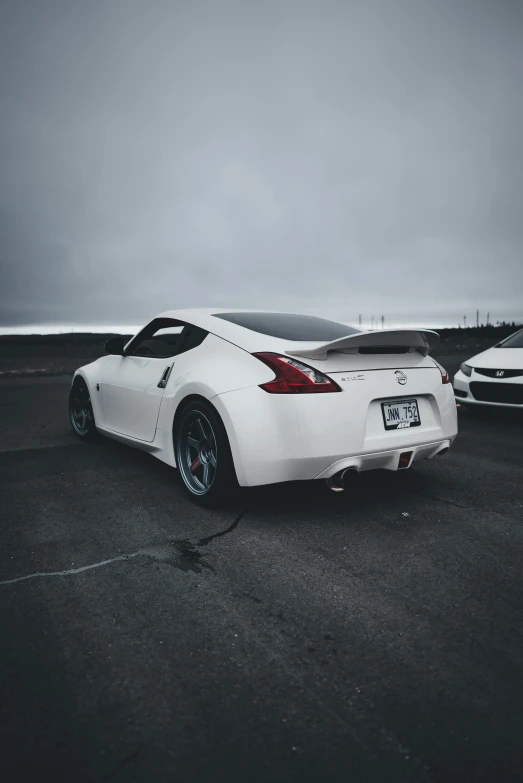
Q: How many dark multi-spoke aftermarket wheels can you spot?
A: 2